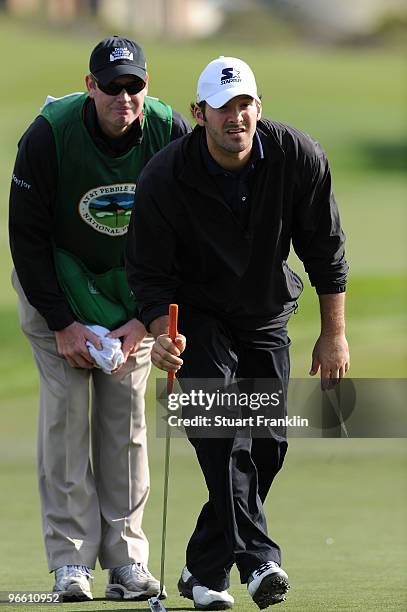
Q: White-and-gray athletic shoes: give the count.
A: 2